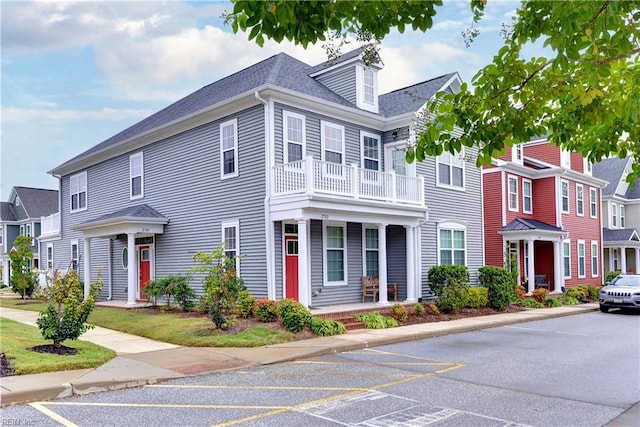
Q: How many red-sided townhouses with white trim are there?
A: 1